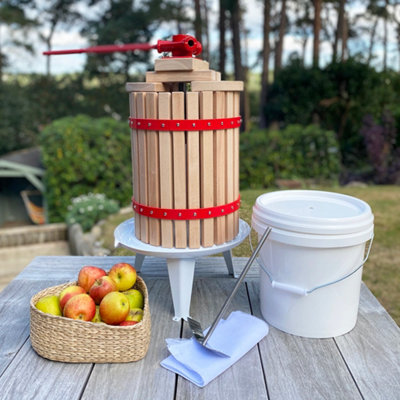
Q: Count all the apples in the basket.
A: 11